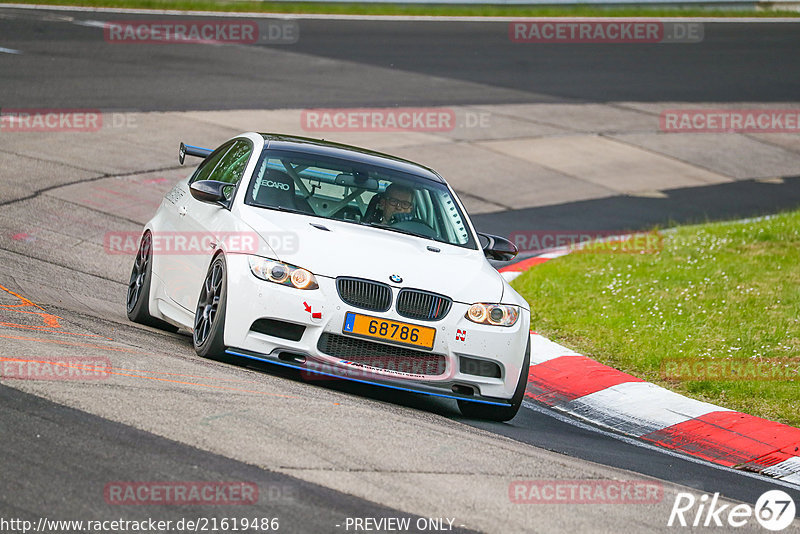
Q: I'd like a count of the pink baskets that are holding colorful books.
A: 0